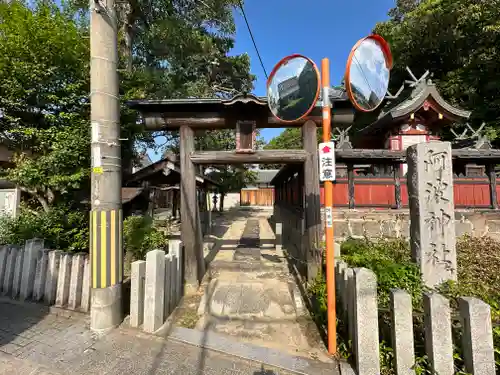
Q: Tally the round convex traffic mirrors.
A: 2